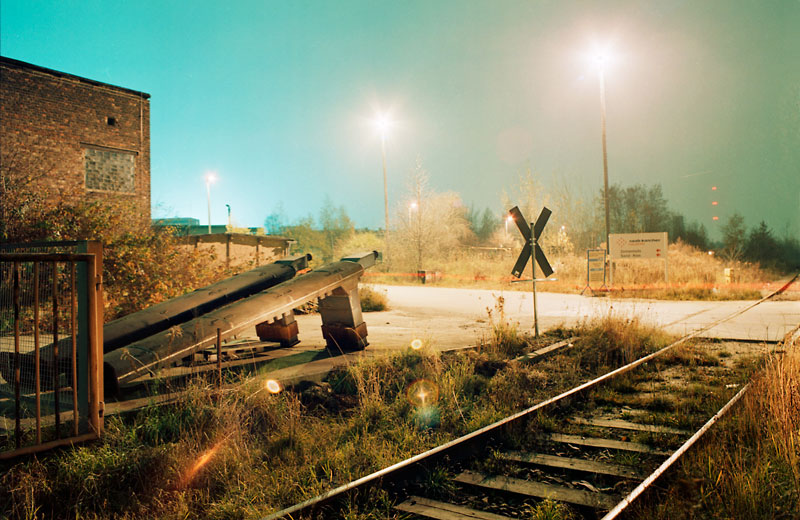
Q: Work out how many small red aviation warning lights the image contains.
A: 3